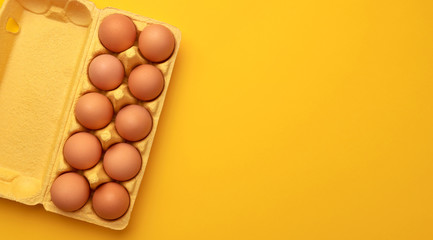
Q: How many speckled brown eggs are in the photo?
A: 10